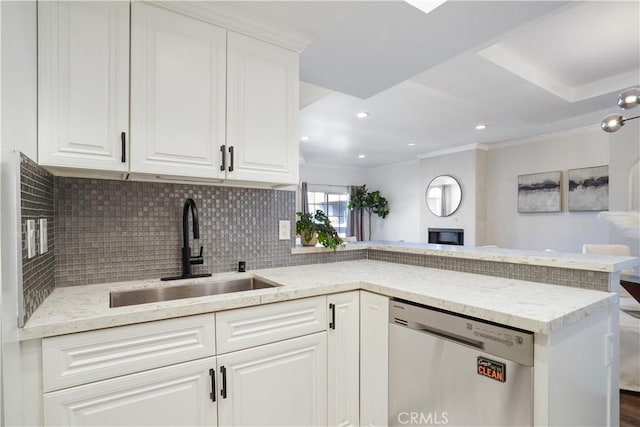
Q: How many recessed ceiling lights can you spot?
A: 5